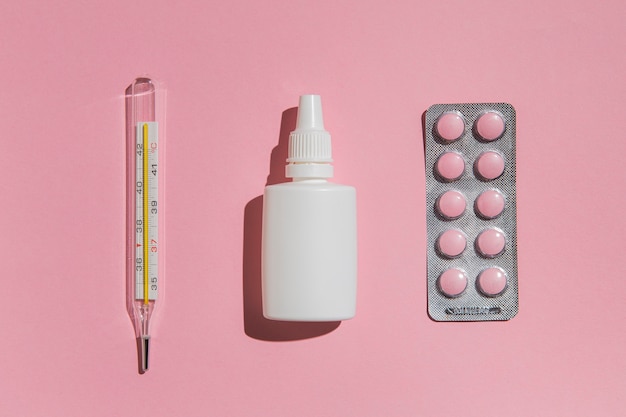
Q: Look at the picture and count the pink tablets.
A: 10